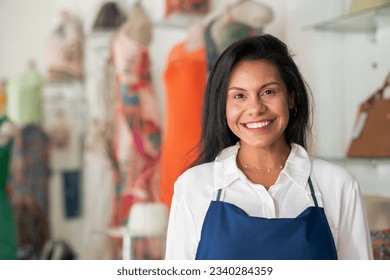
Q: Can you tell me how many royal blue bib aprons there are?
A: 1